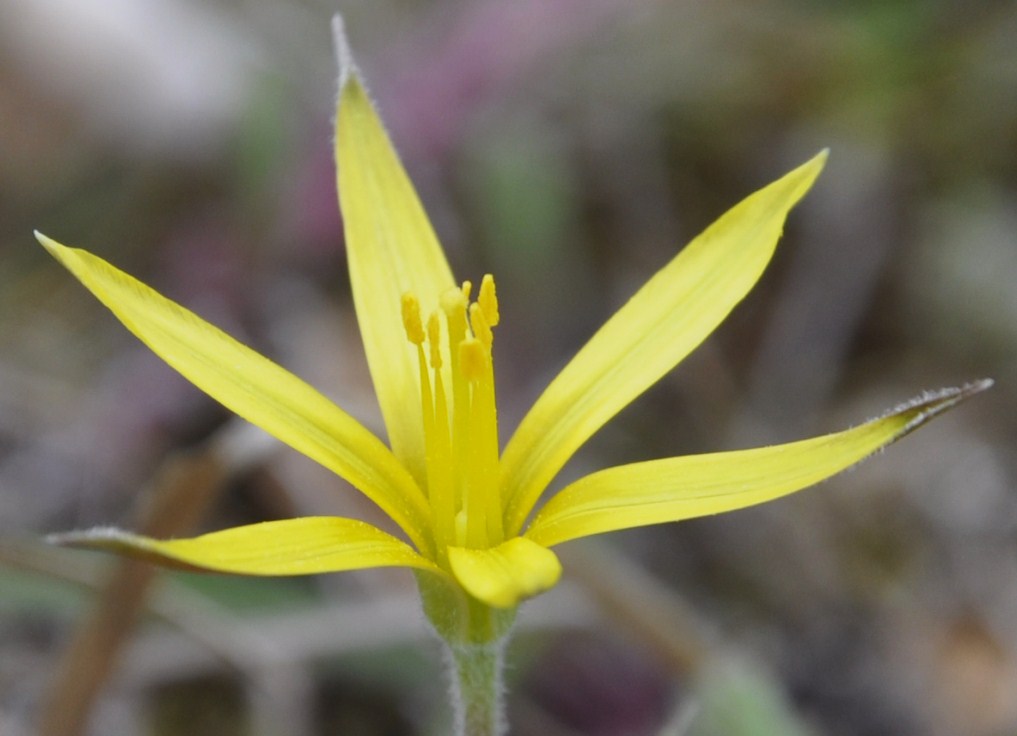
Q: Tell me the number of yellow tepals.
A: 6